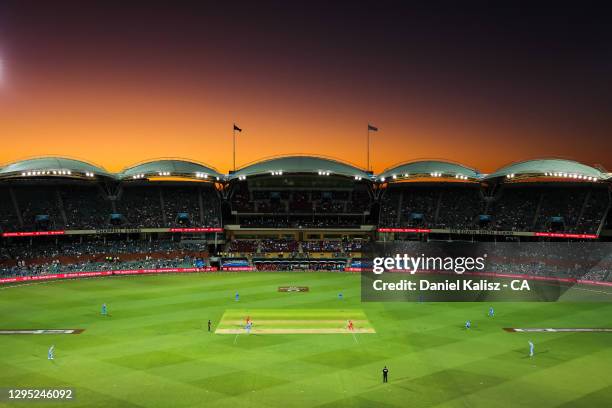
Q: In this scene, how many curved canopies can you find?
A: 5